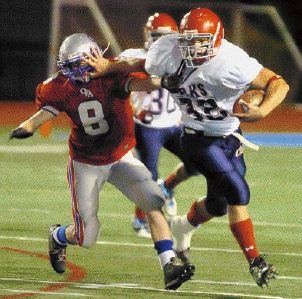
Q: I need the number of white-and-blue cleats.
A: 2